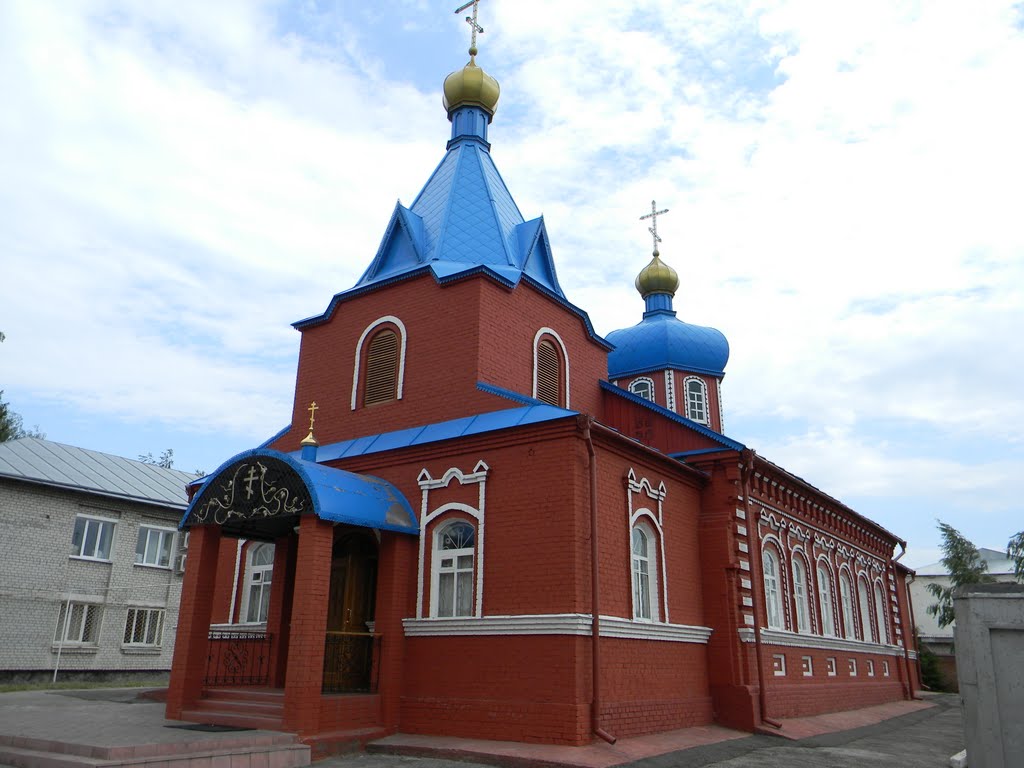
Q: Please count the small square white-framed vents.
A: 6